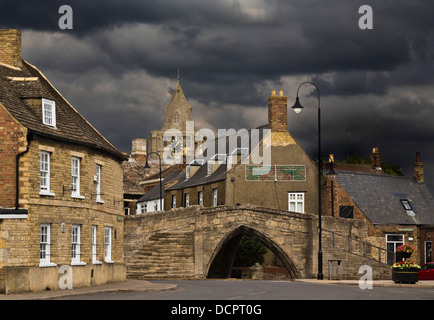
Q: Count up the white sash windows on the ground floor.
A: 4